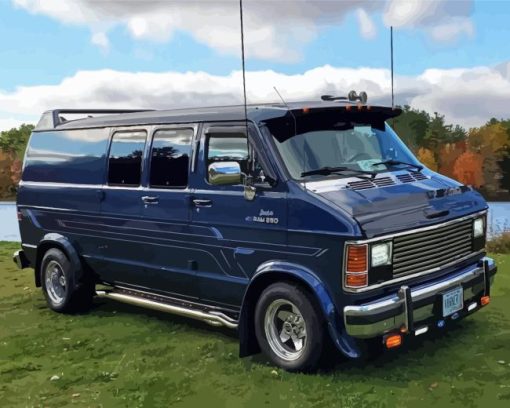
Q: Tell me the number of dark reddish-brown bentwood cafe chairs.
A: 0